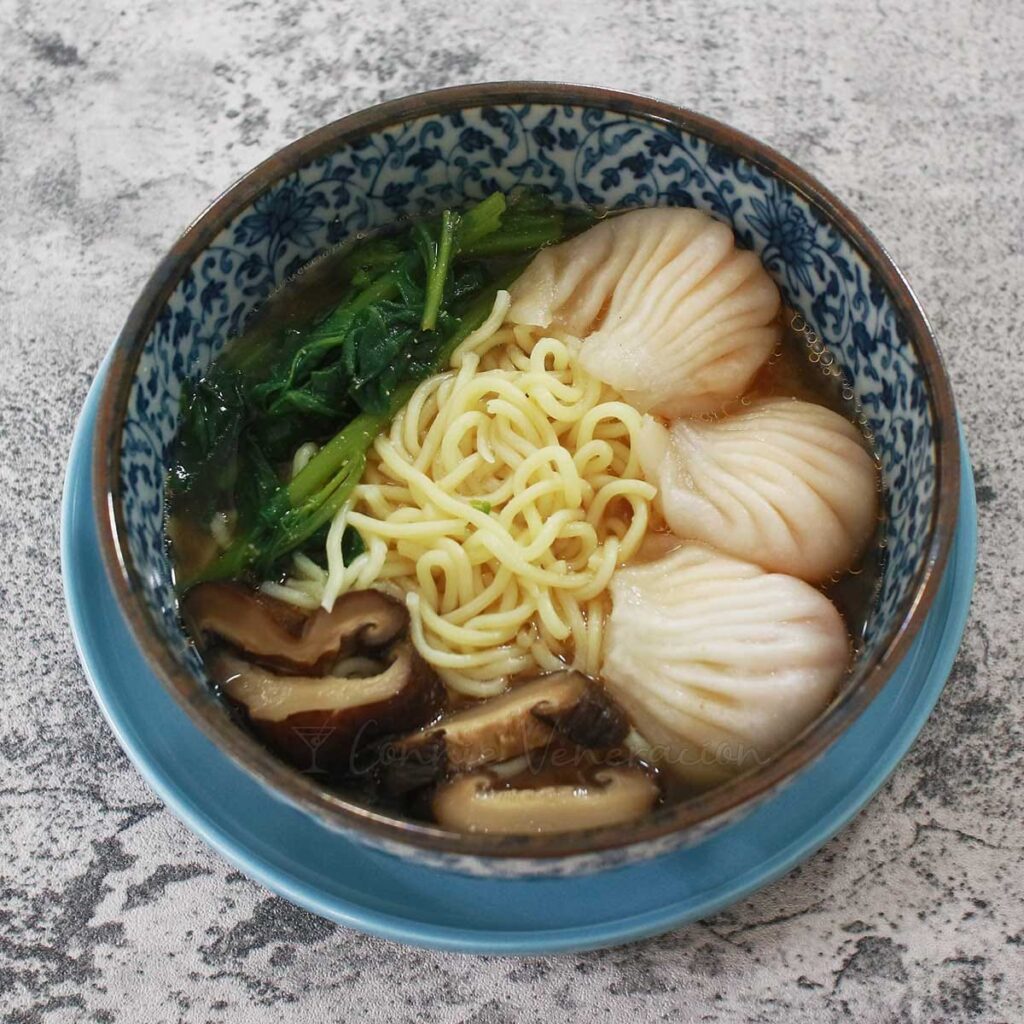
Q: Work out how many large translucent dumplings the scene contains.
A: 3